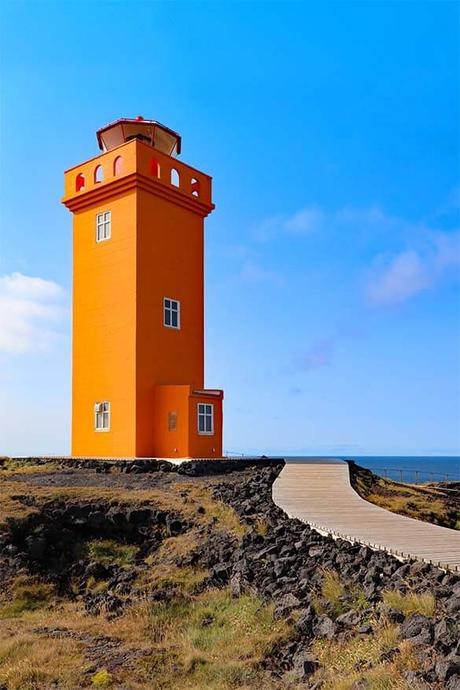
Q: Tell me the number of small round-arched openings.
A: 6